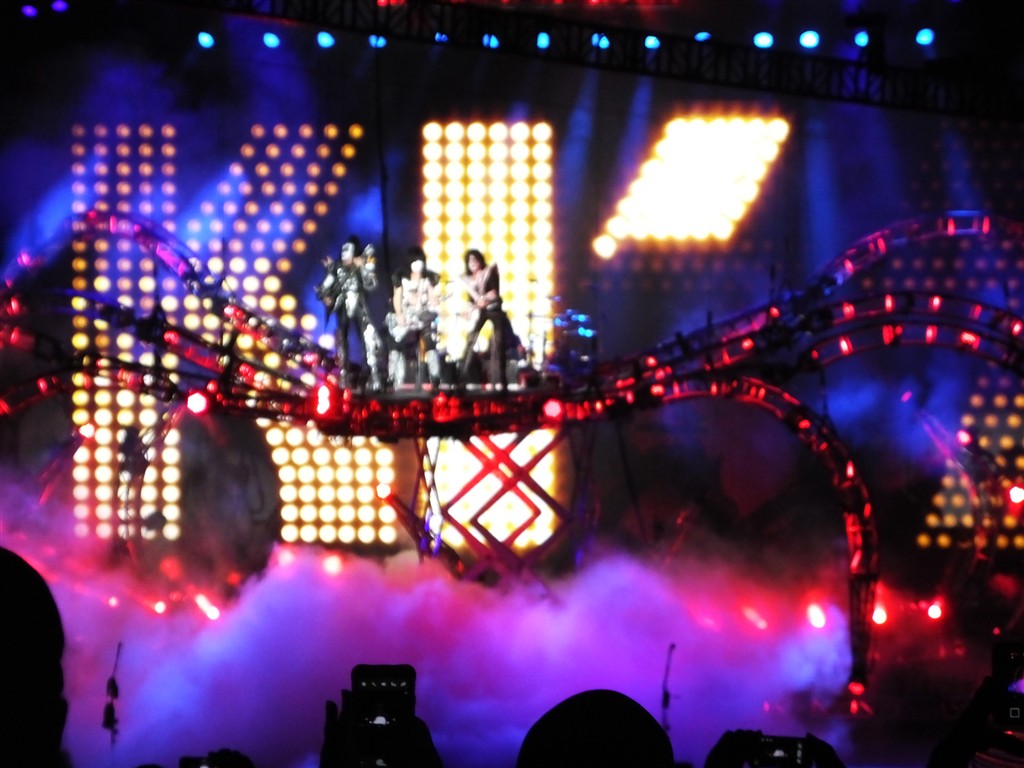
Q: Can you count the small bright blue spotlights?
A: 14